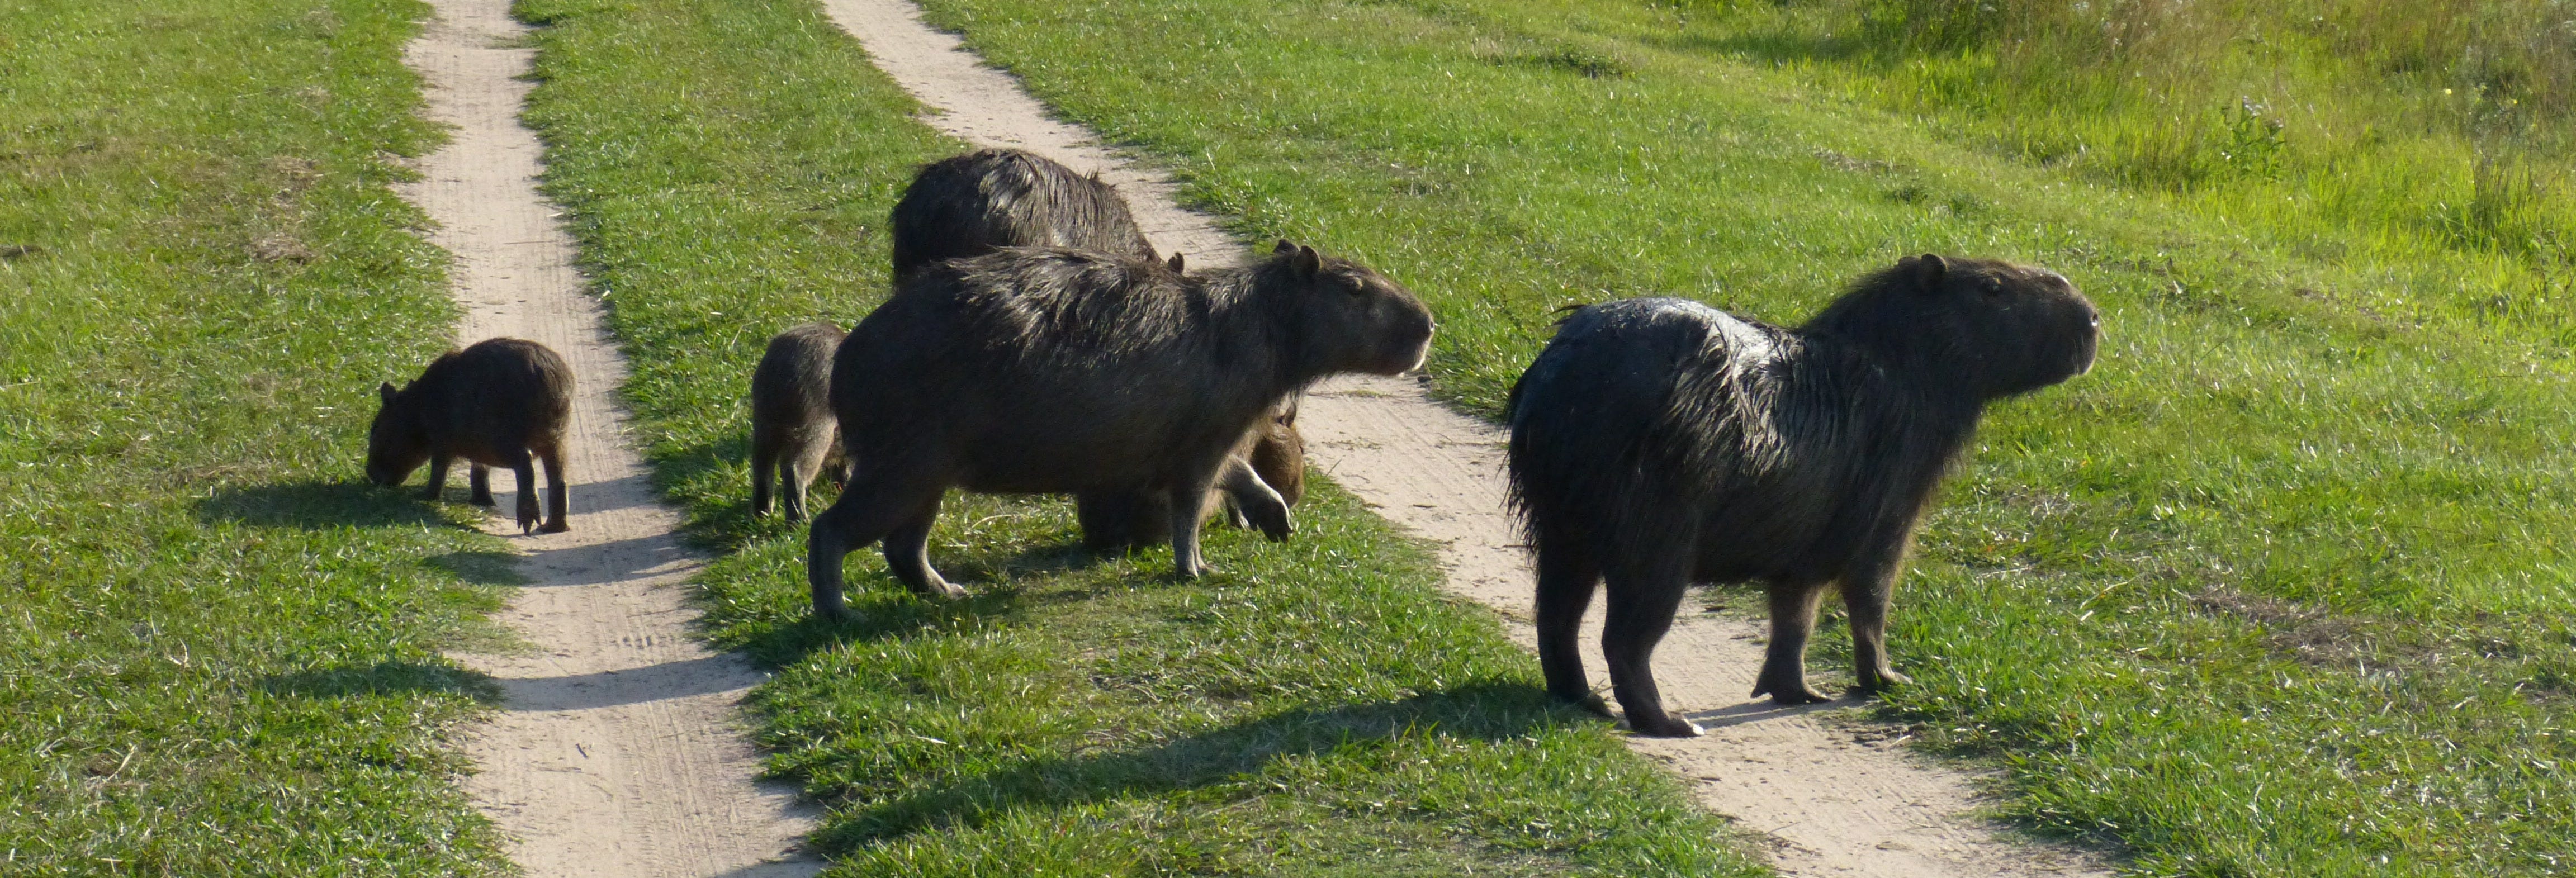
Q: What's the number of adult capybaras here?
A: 3